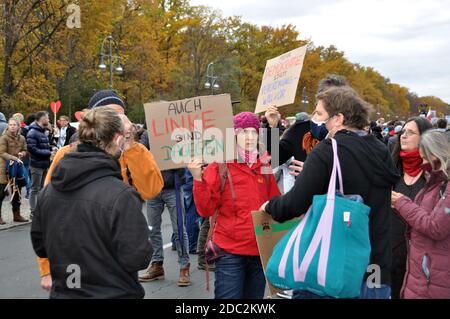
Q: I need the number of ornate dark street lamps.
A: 2